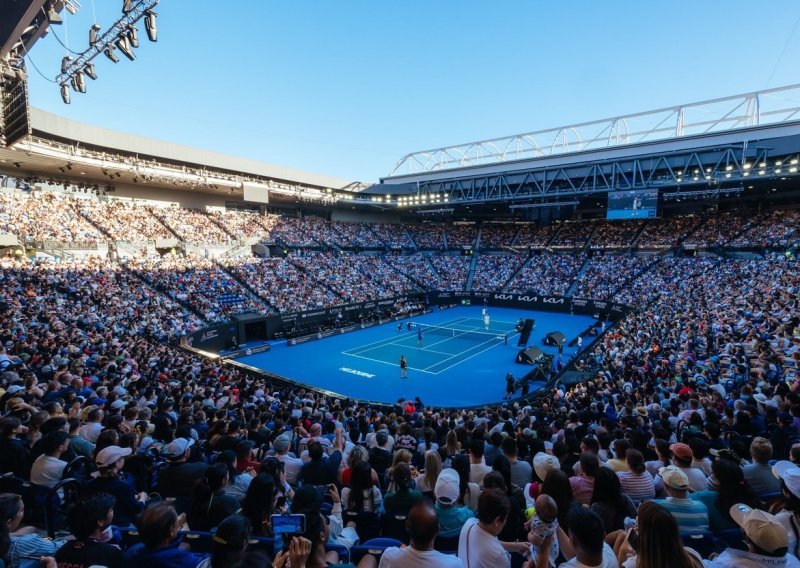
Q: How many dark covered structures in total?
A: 2